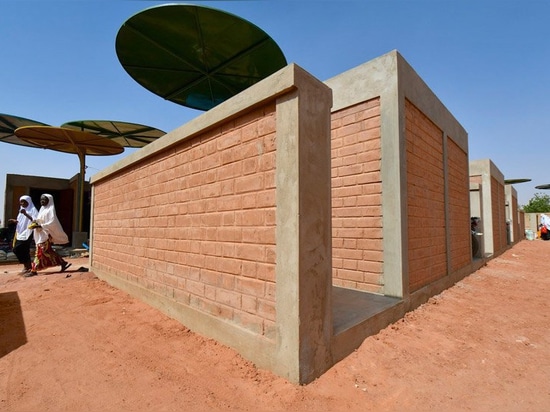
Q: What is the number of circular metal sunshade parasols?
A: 6